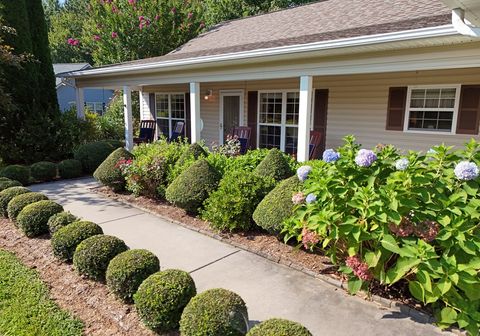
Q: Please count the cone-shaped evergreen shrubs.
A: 5